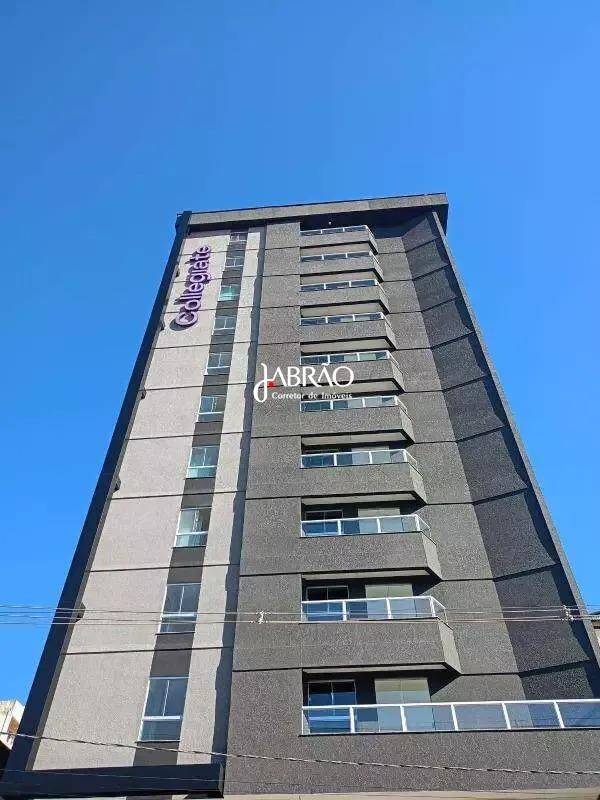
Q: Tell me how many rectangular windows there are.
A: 10